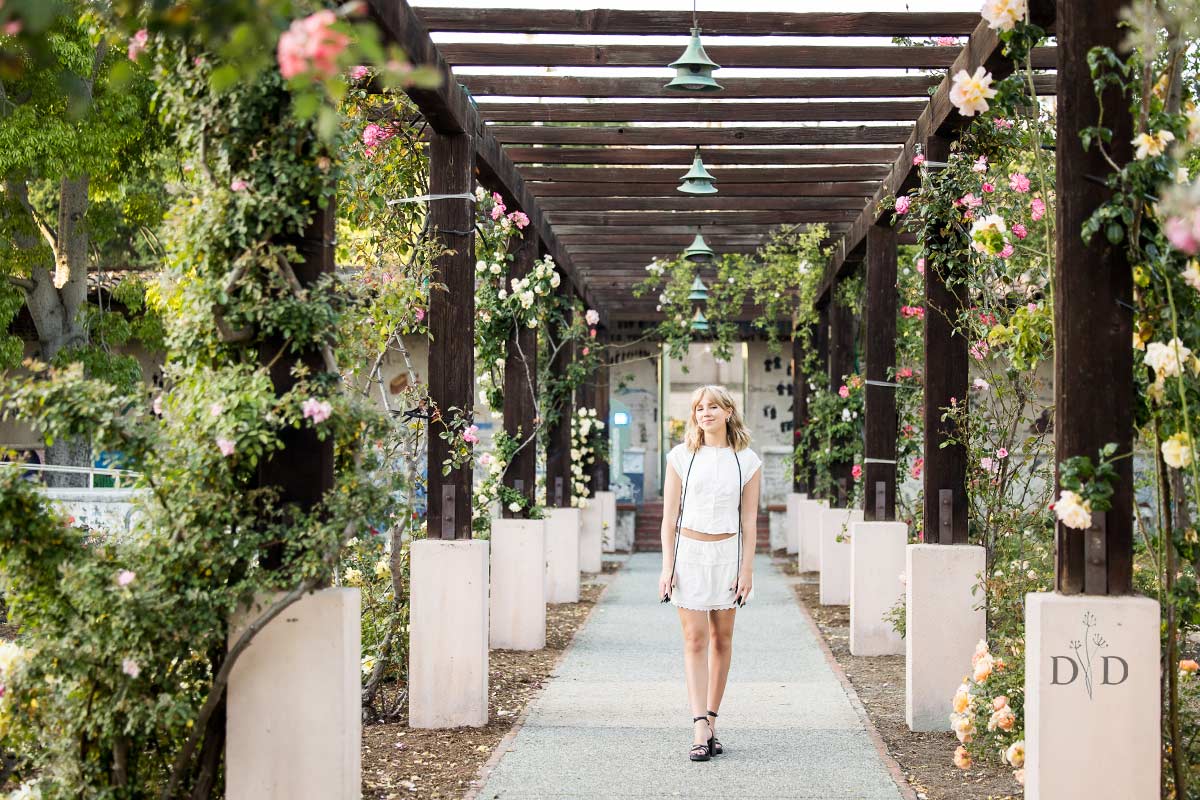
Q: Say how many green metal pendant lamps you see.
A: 5